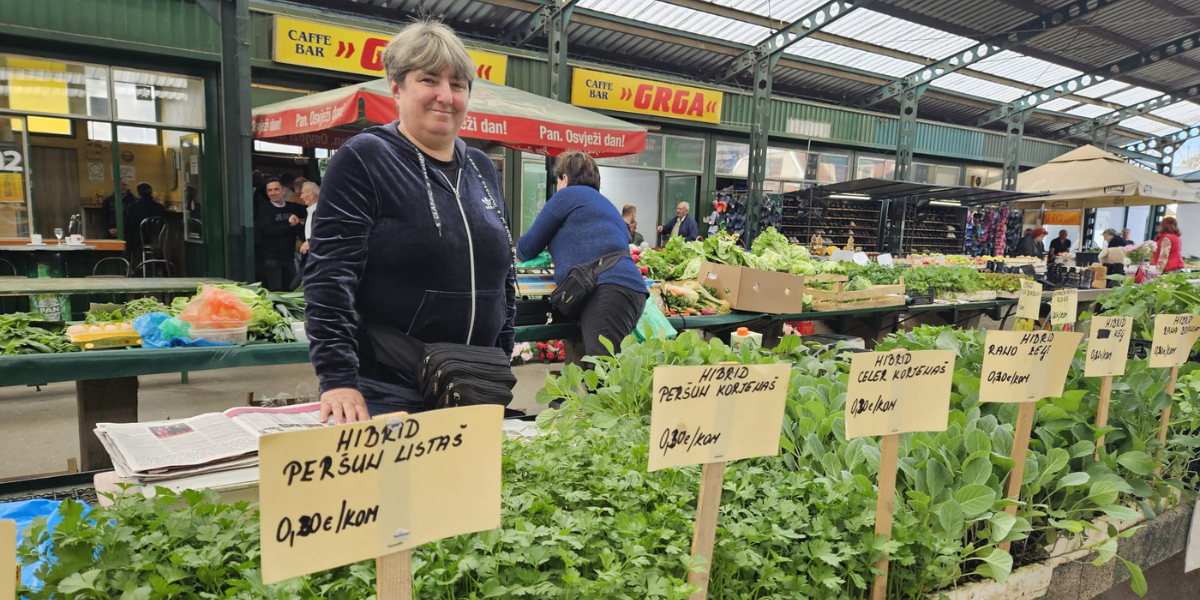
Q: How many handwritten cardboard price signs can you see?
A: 8